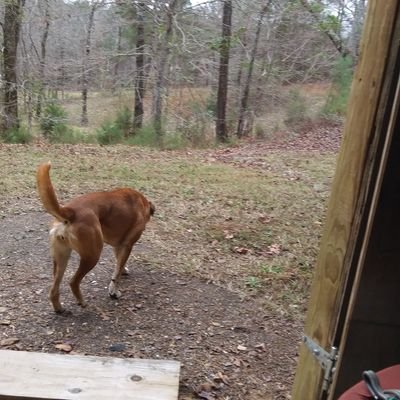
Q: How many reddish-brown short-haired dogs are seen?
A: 1